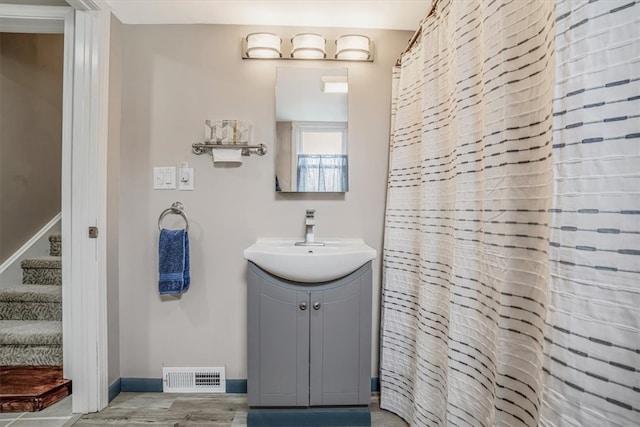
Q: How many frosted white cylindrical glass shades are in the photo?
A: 3